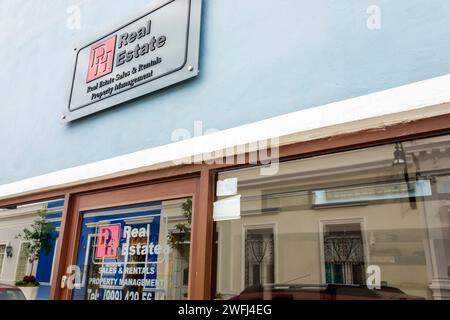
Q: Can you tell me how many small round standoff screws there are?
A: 3